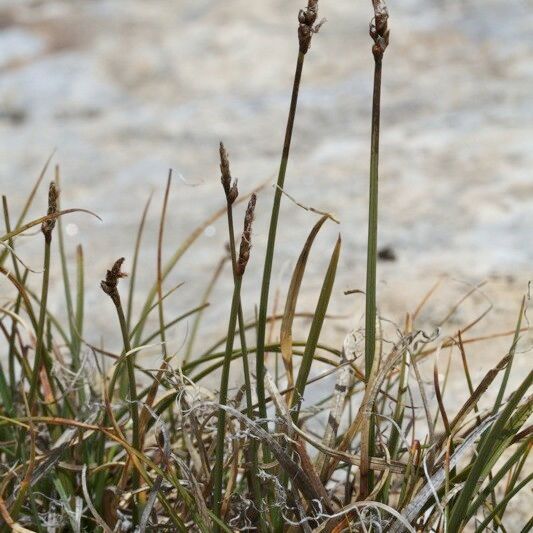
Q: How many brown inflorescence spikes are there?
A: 6